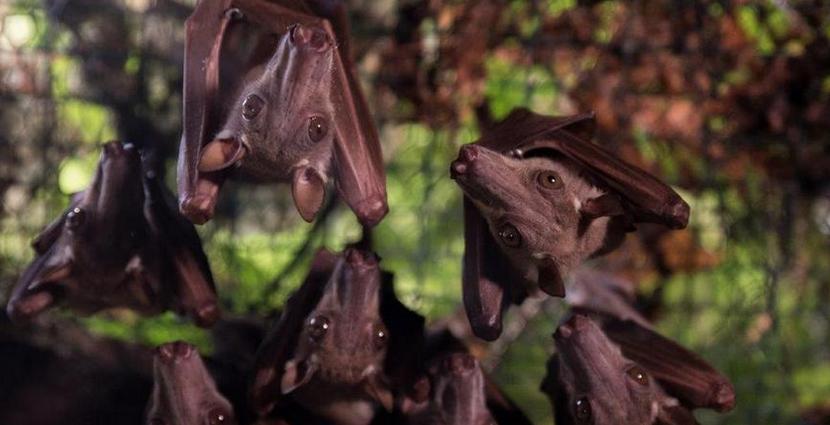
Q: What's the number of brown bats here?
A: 7